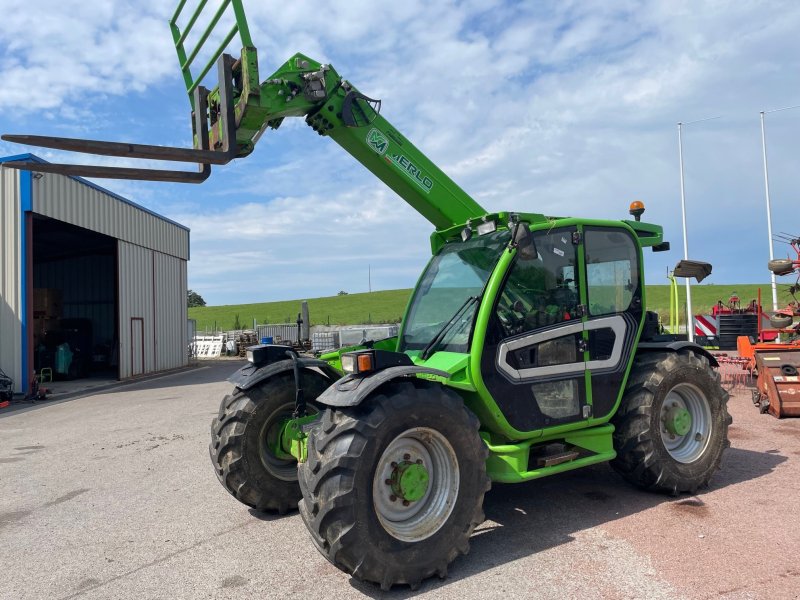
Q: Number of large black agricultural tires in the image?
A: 3